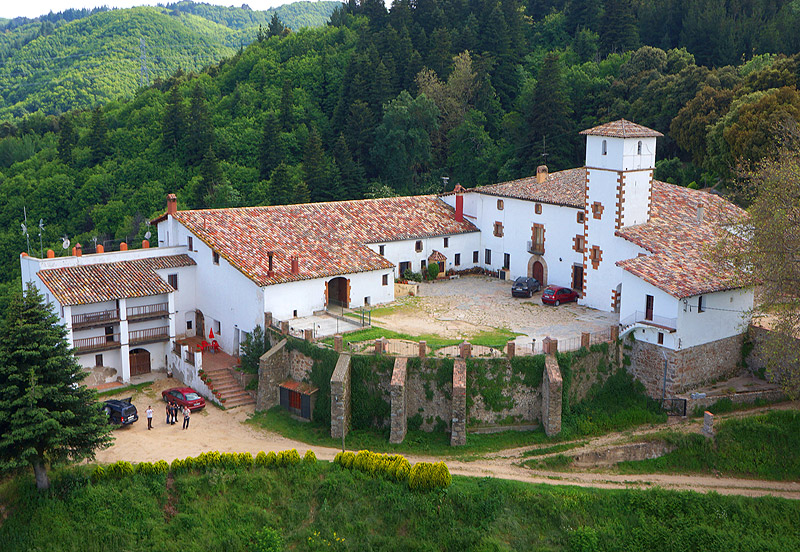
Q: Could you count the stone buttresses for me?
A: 5